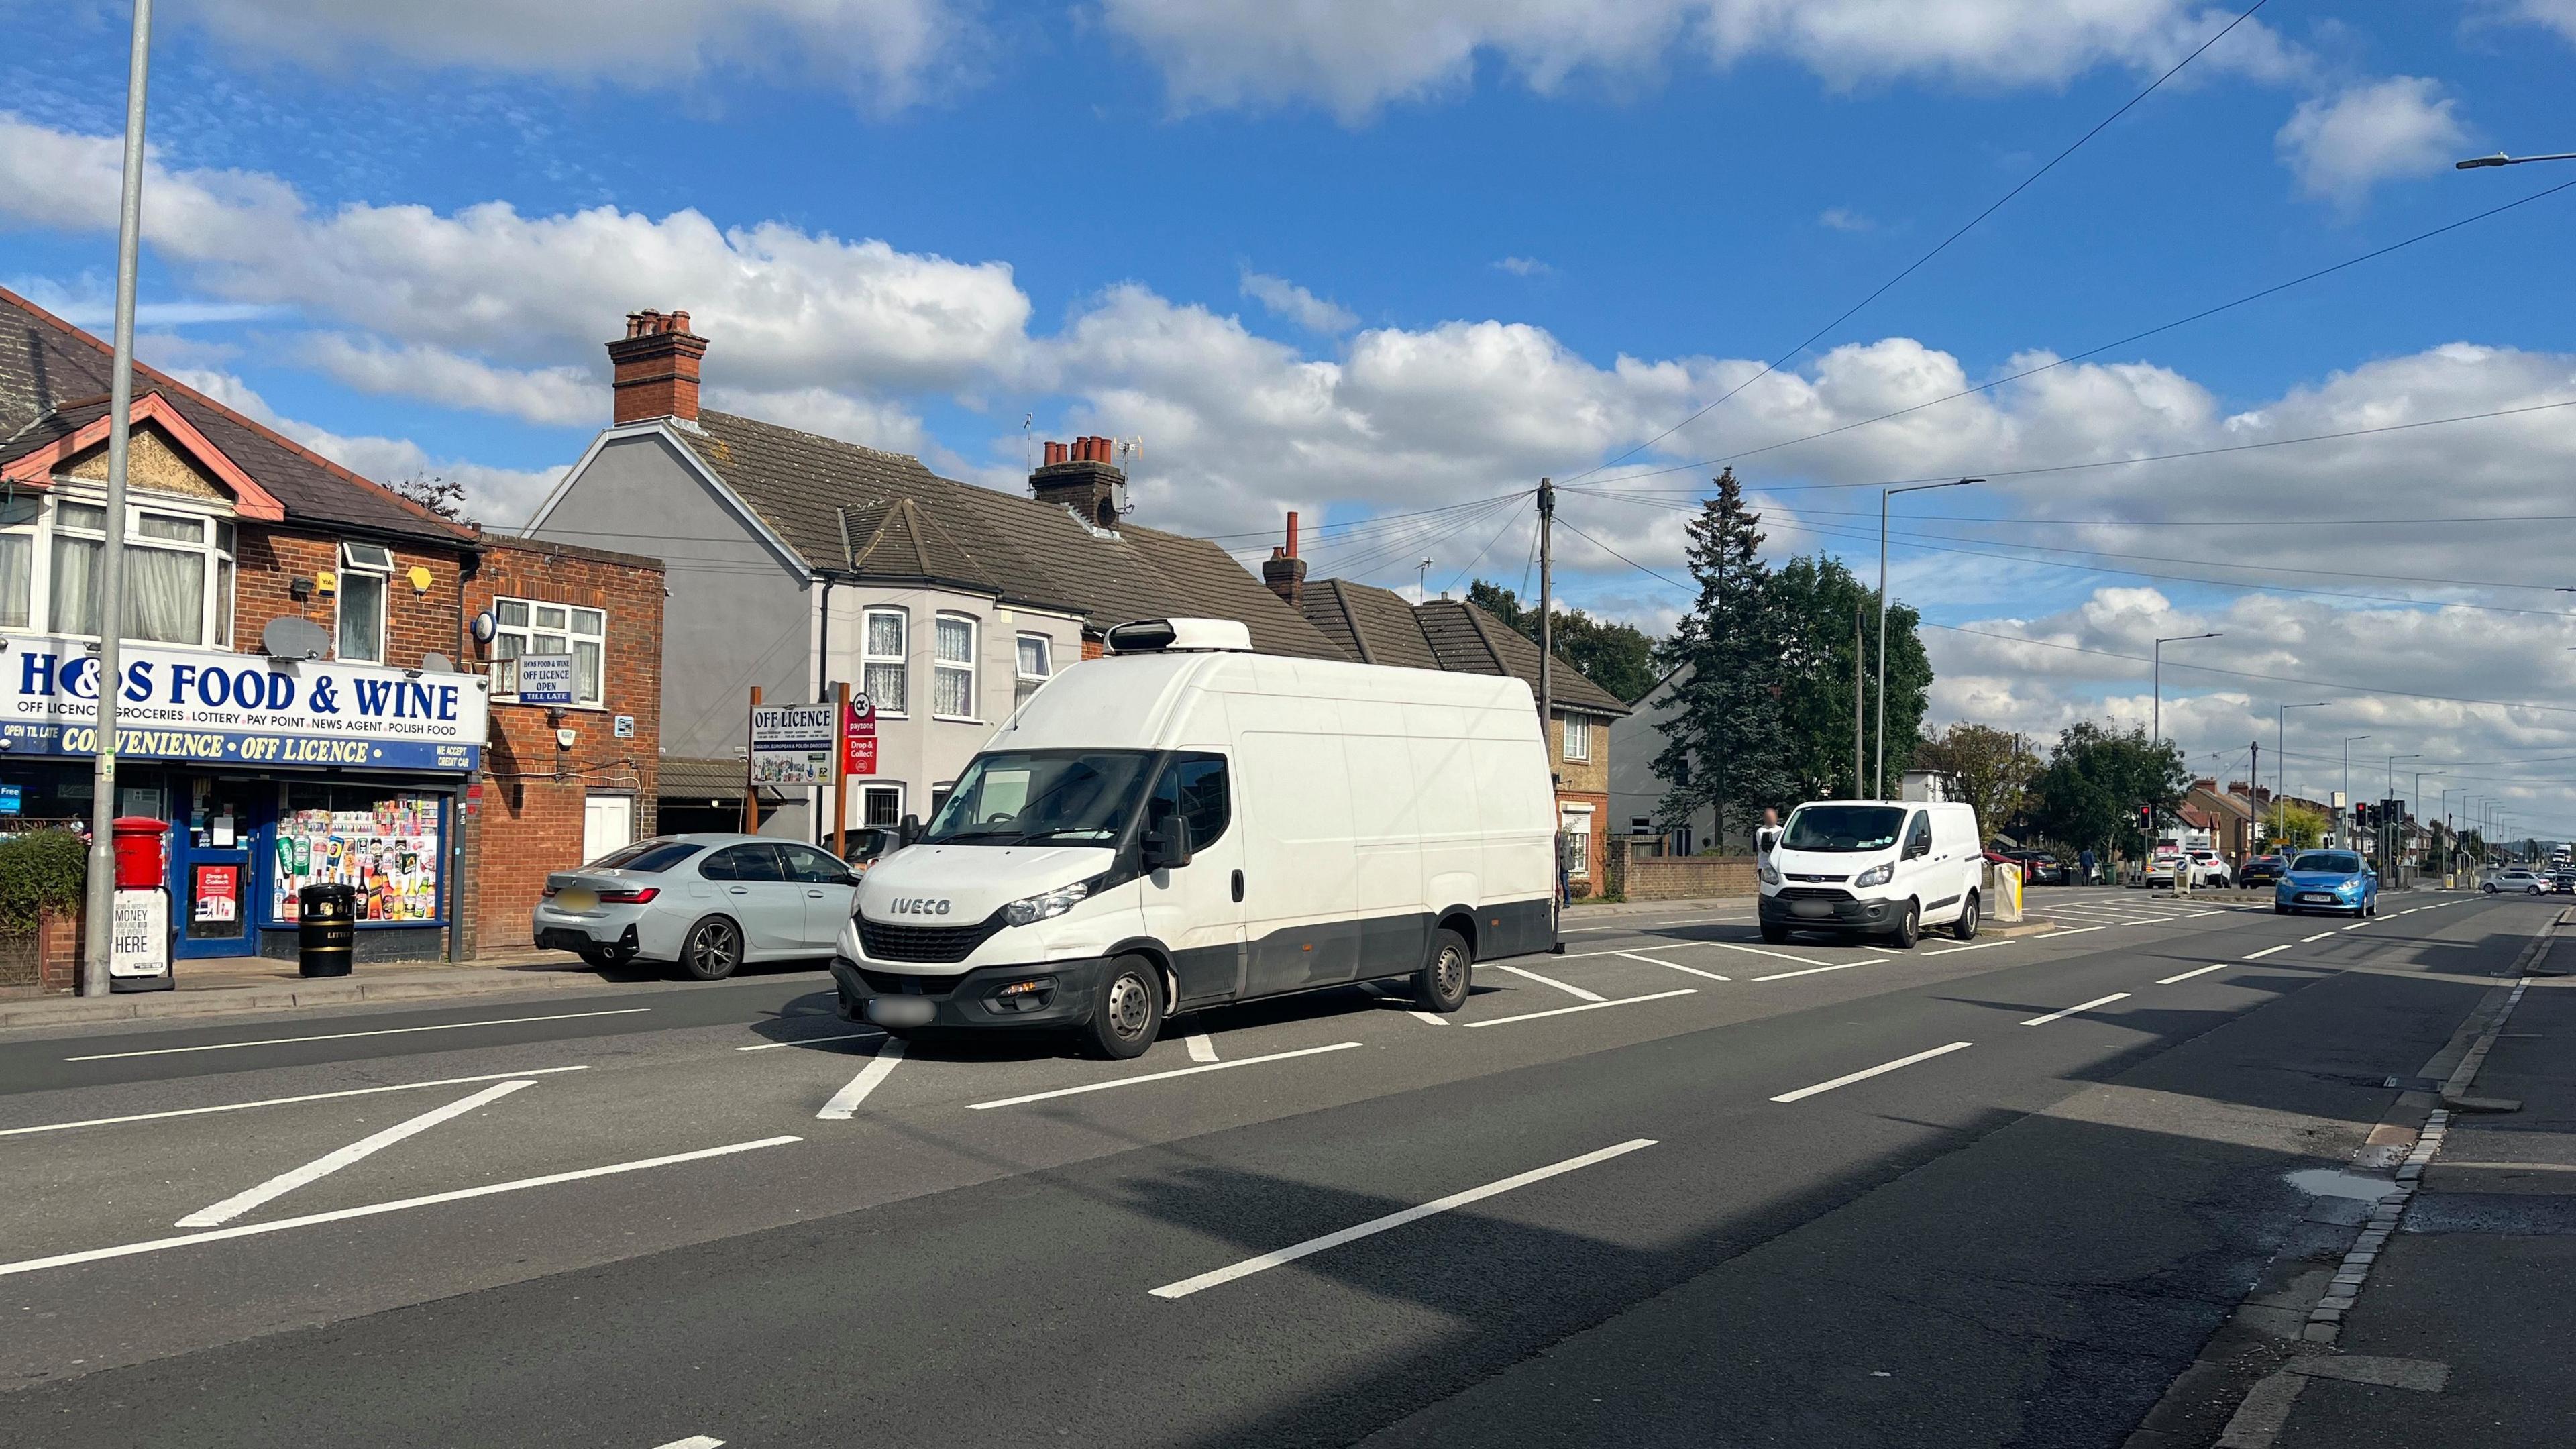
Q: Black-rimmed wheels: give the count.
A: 1